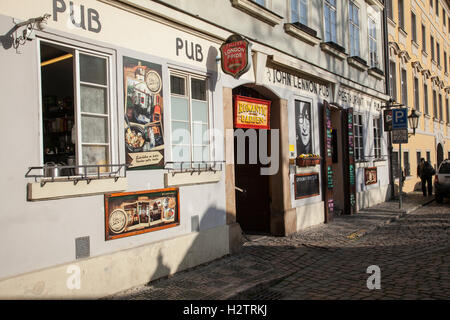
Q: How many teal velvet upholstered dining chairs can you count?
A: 0